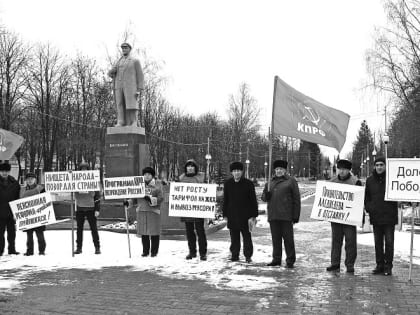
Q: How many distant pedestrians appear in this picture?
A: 0